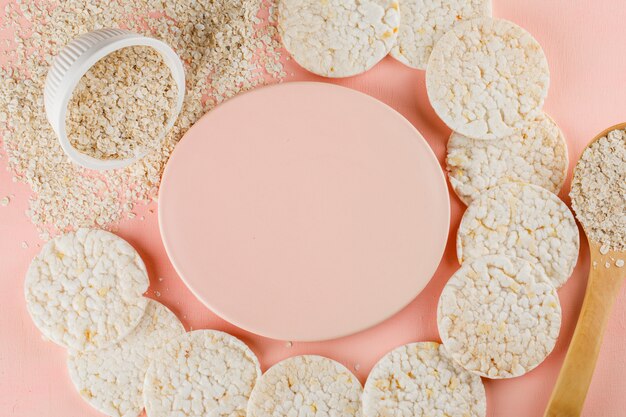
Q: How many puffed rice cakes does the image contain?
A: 11